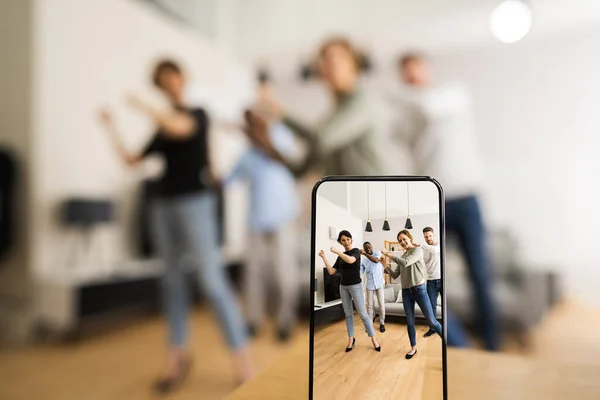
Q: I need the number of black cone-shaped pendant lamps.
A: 3